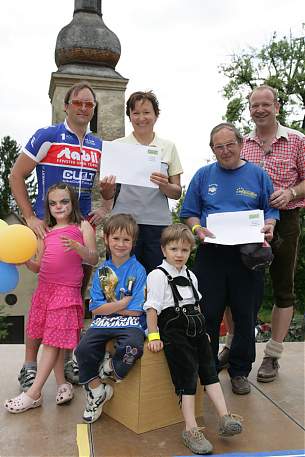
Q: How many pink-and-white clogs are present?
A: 2